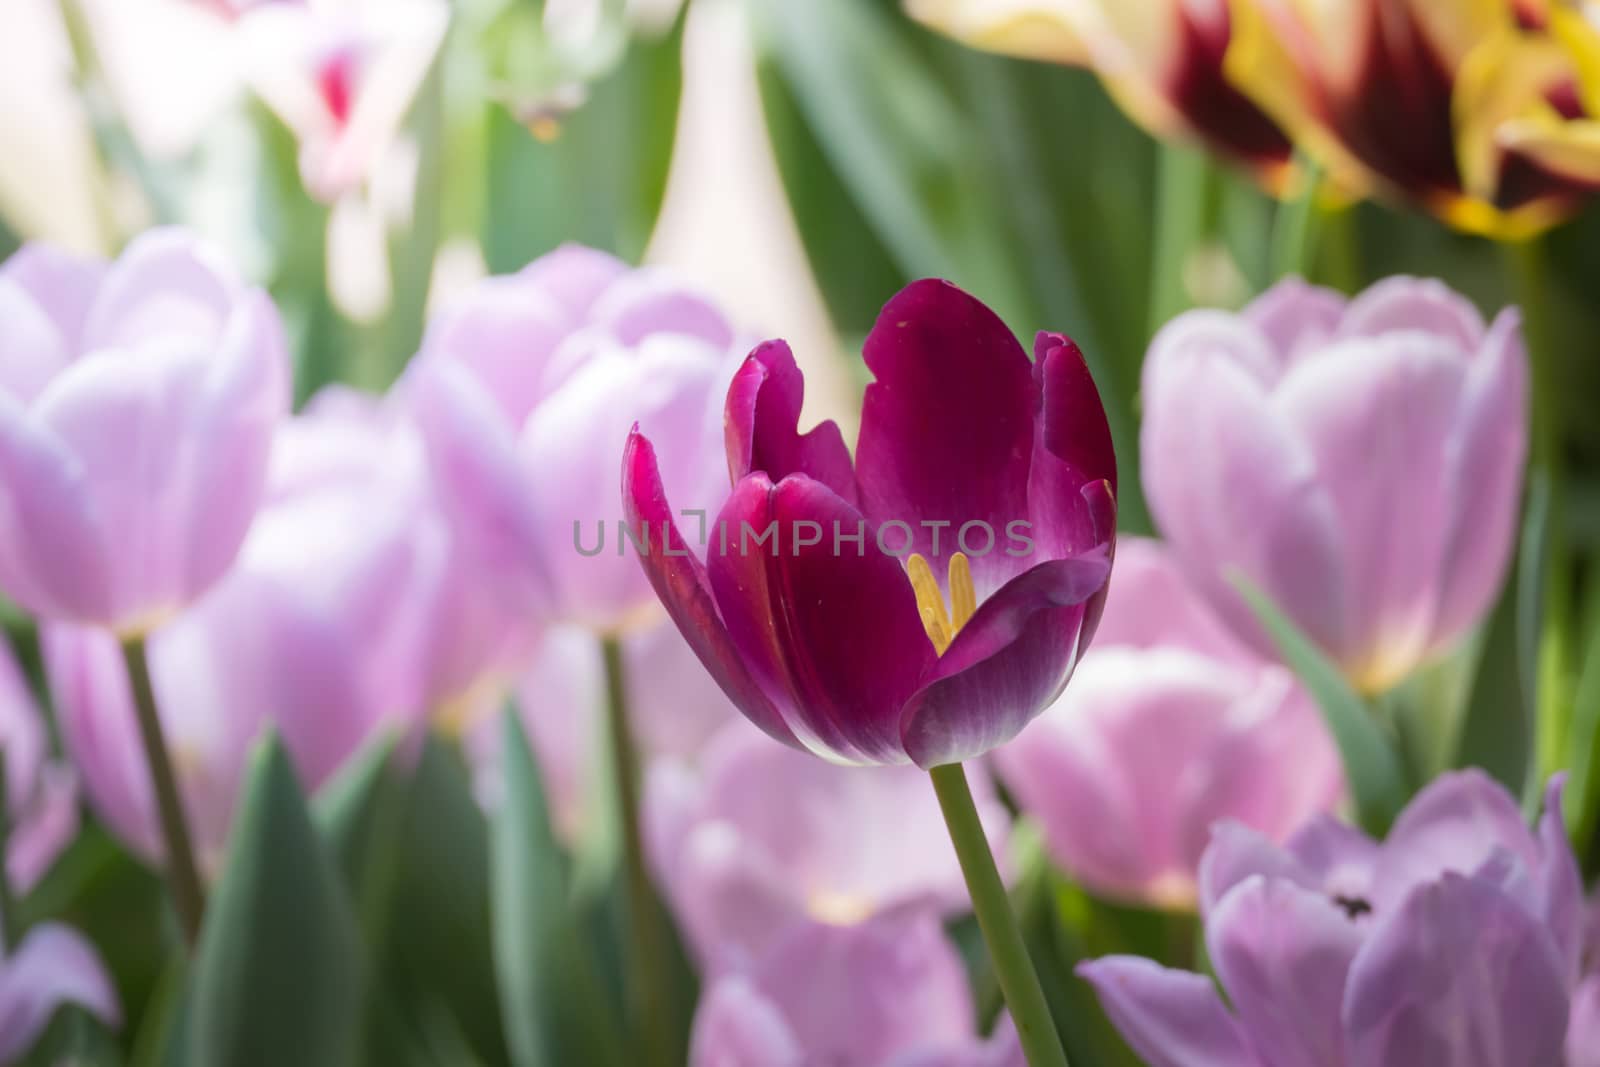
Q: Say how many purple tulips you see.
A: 1